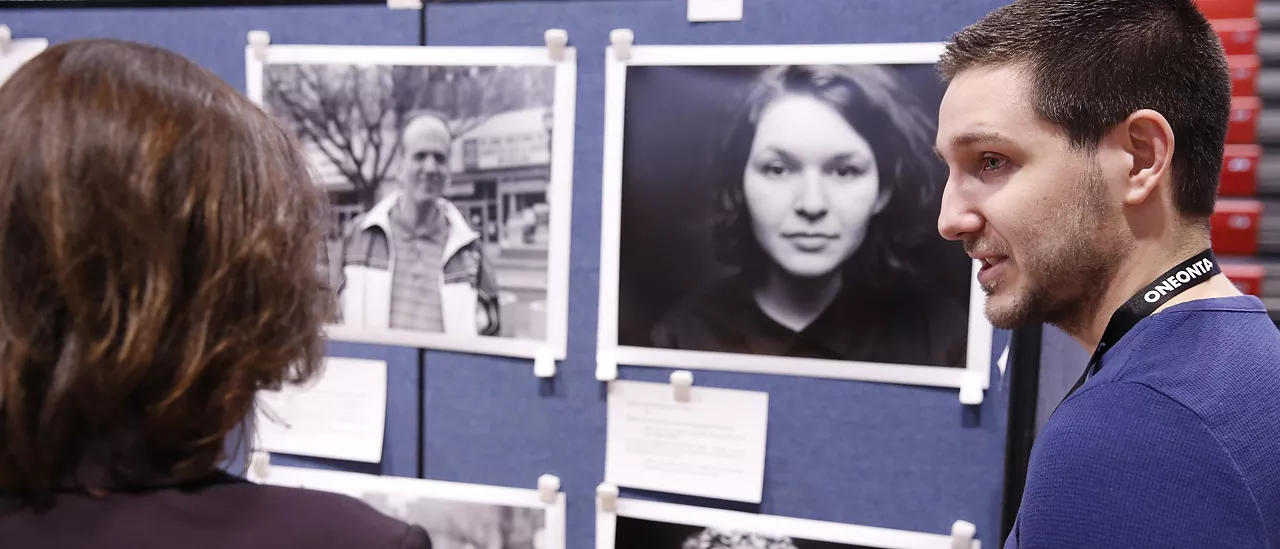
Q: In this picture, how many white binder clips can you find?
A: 12